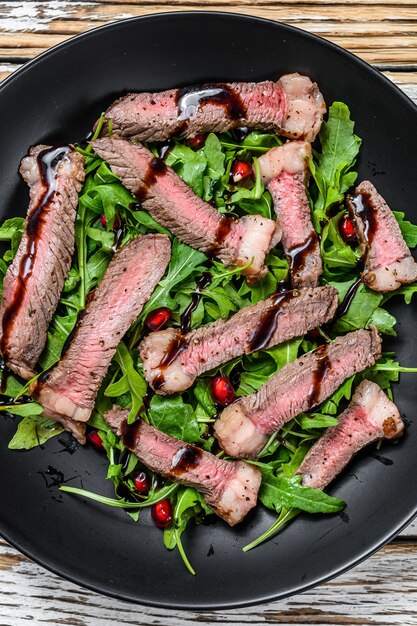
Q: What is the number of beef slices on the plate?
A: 10